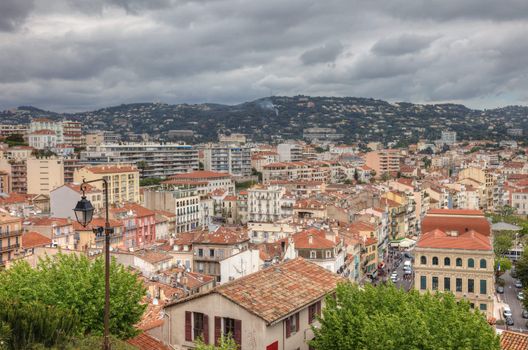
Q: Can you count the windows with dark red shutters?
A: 4